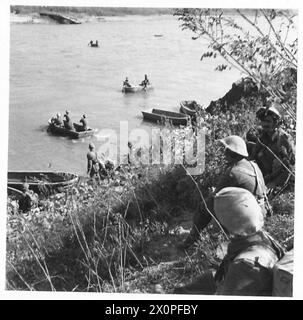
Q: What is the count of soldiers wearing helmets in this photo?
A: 3